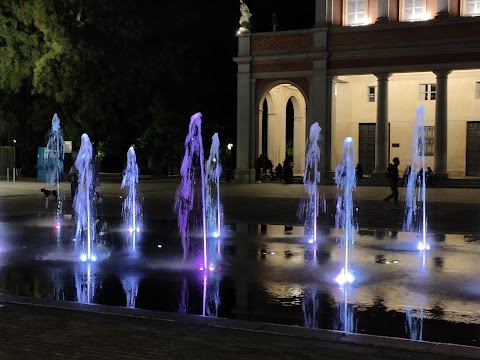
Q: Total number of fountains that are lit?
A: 8